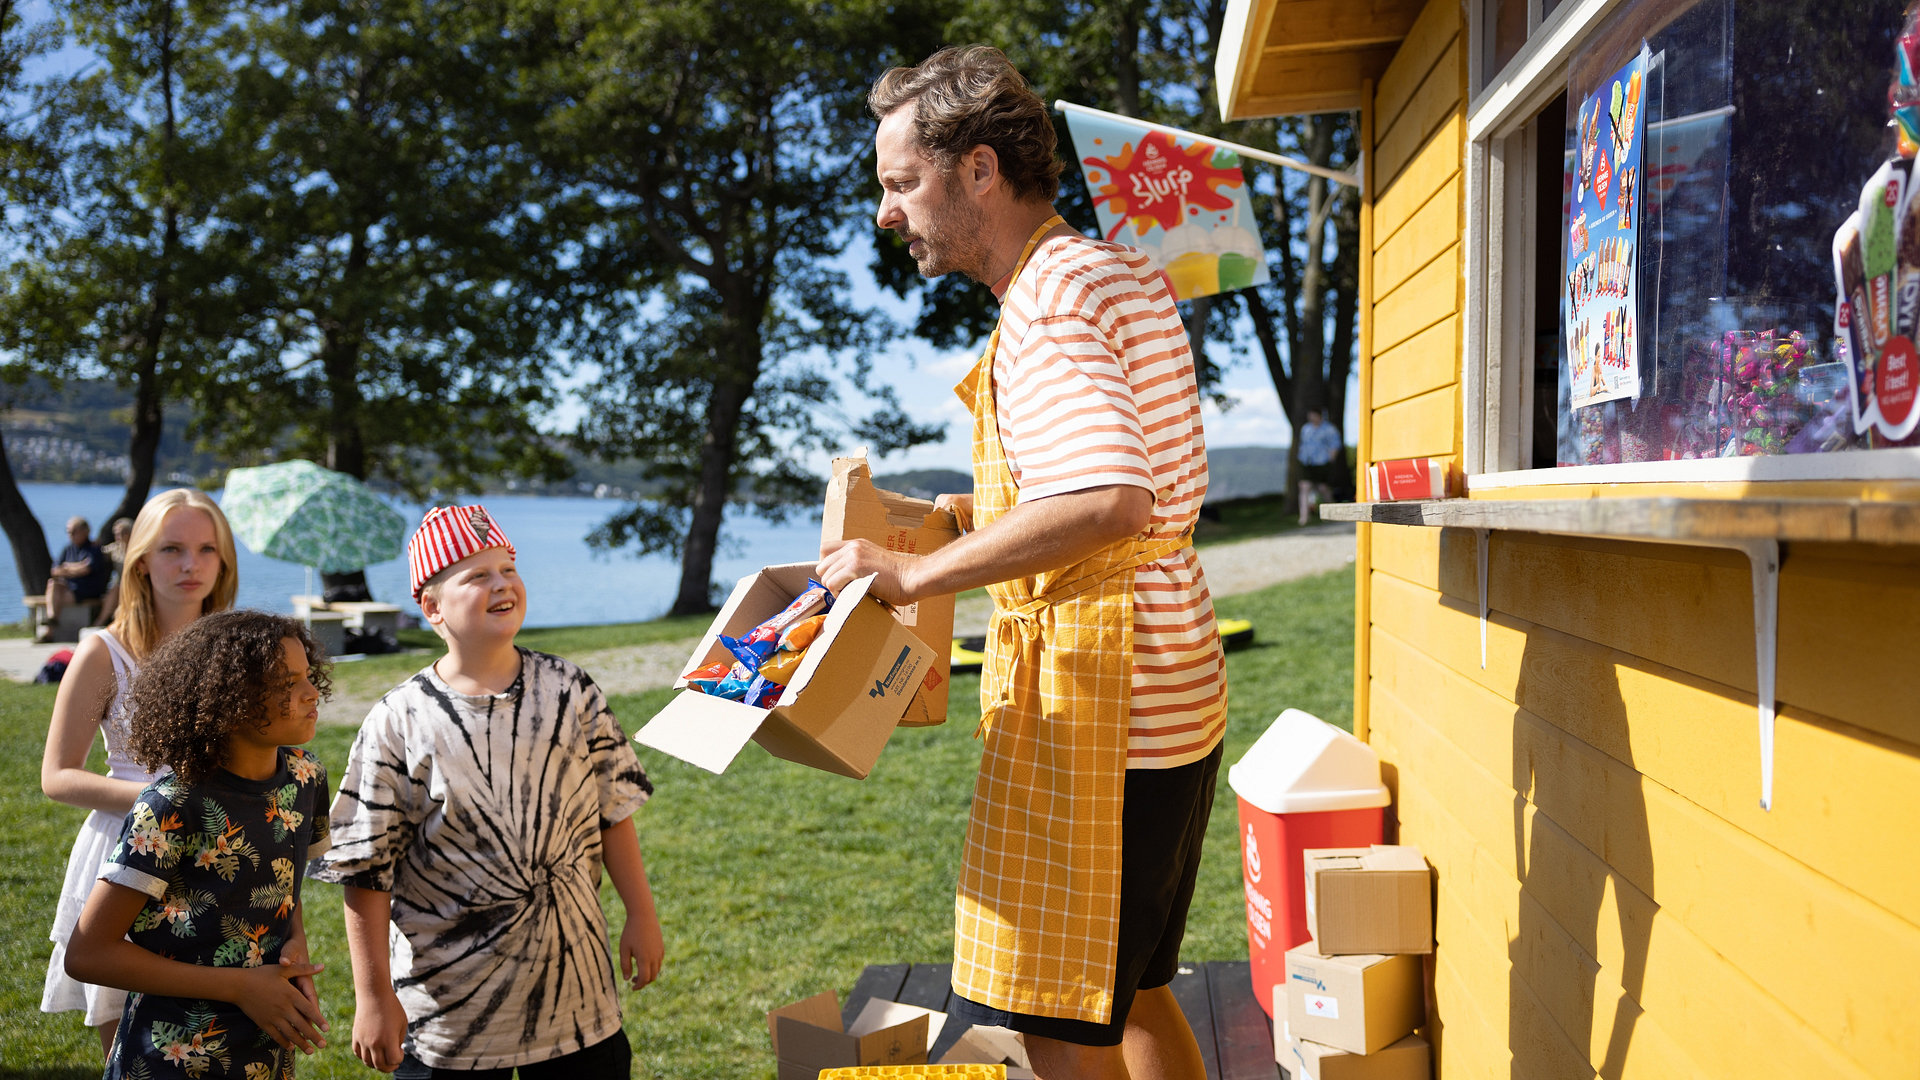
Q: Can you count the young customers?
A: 3